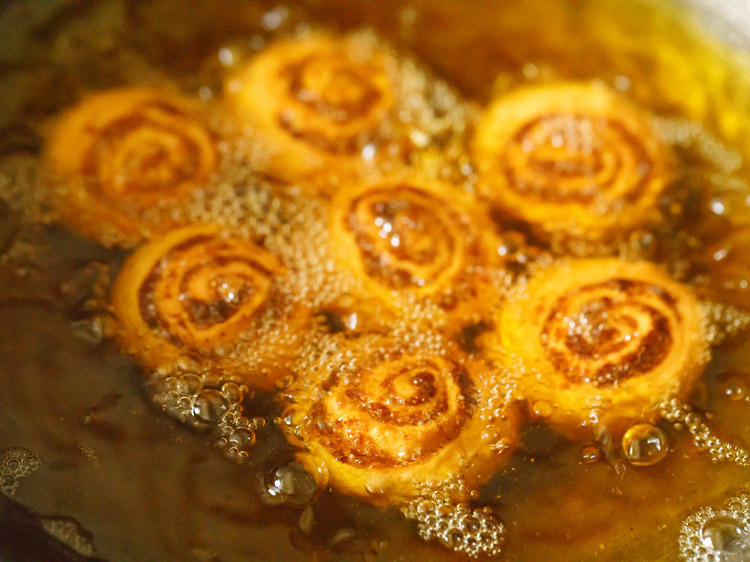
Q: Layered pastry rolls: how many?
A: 7